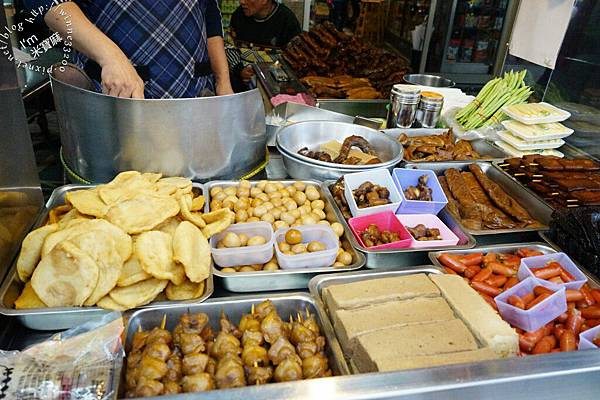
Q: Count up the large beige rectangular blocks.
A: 4